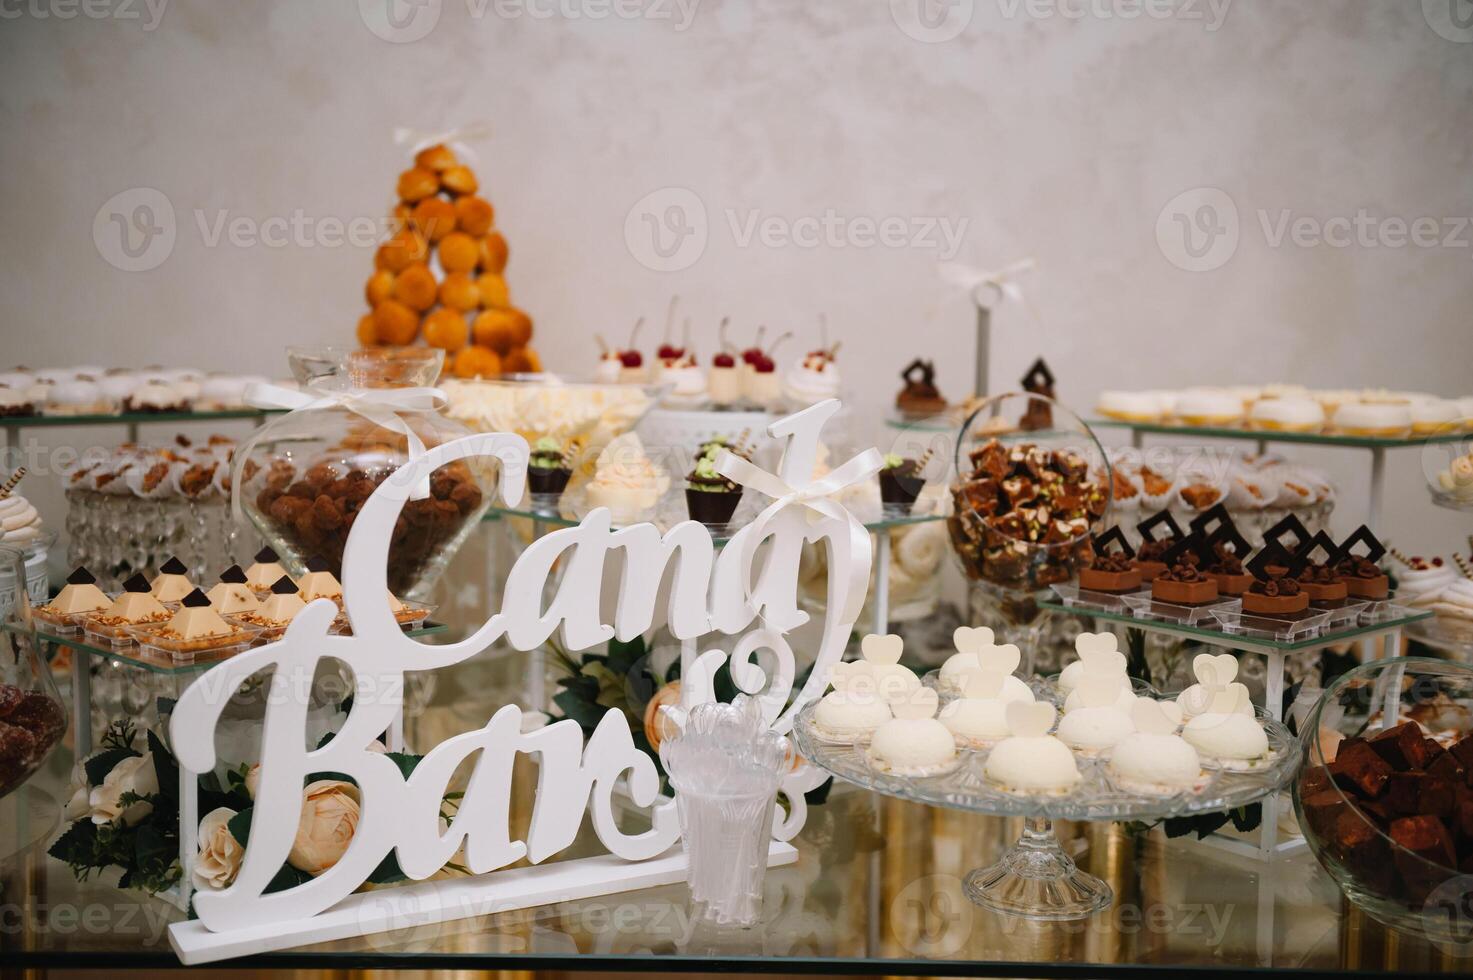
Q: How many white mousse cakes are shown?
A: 13